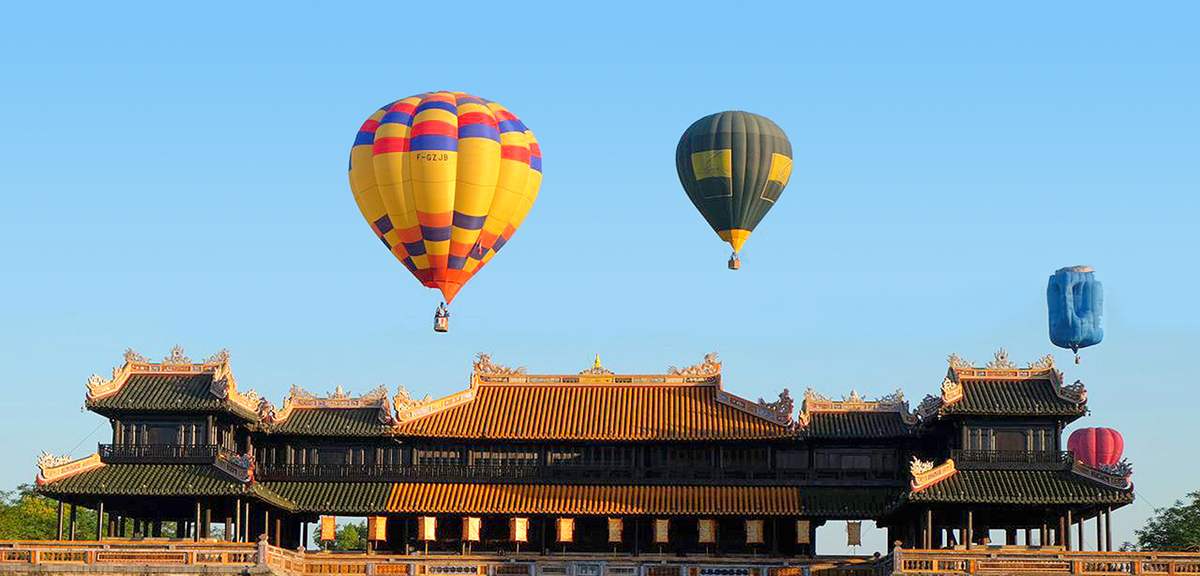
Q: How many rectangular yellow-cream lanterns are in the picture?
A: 12